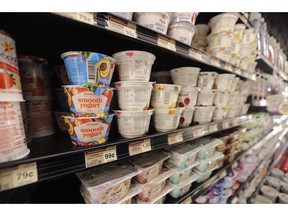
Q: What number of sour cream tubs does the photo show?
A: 0